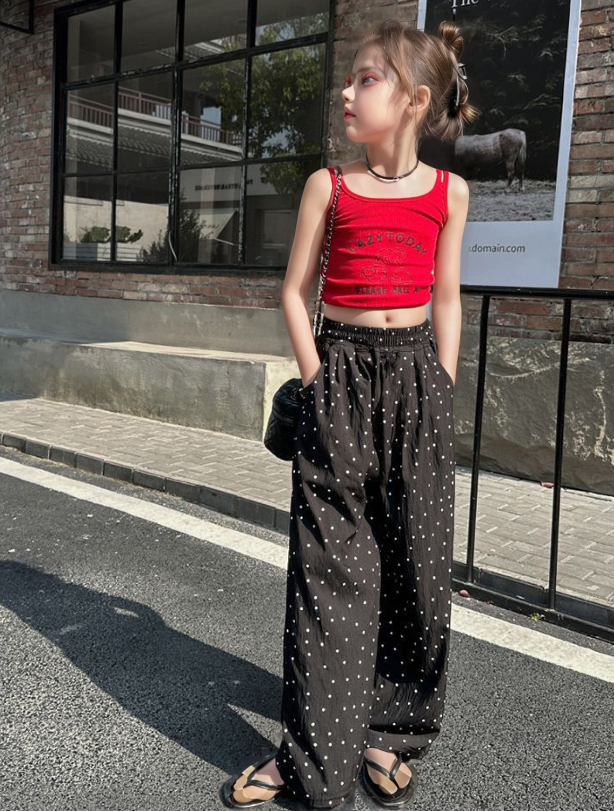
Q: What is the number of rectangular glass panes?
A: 12